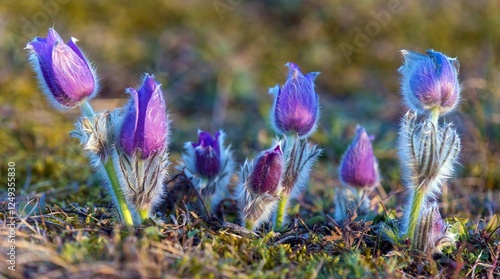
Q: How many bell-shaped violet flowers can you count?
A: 7